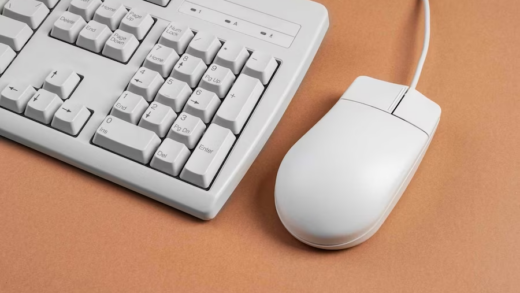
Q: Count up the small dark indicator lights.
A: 3